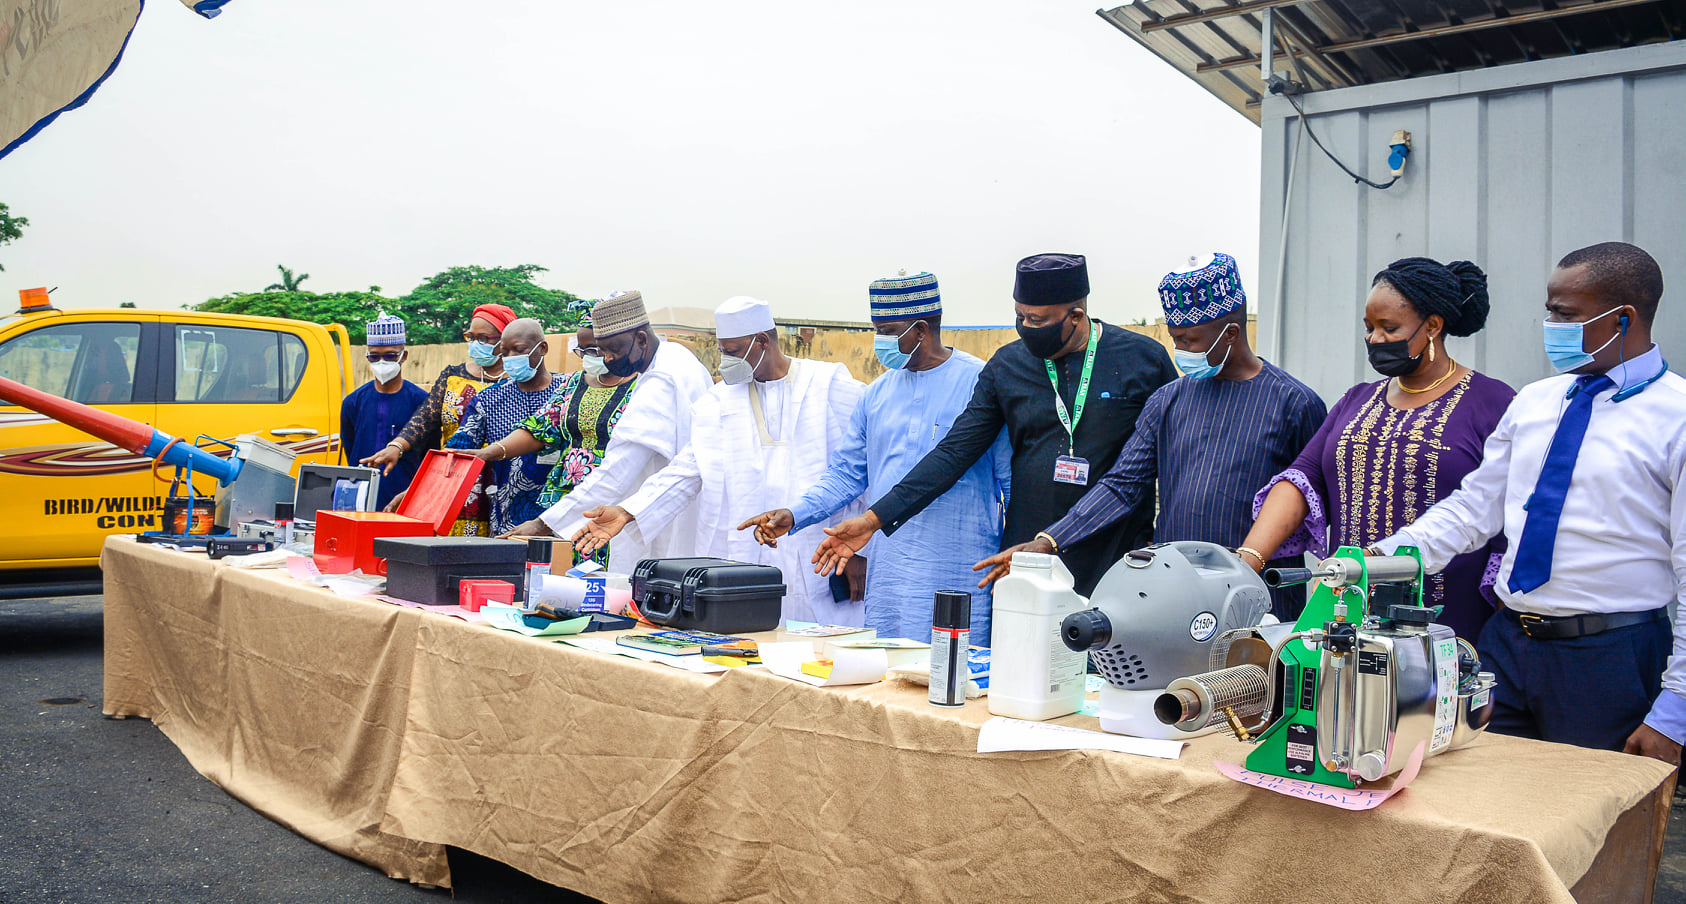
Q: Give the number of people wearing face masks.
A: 11